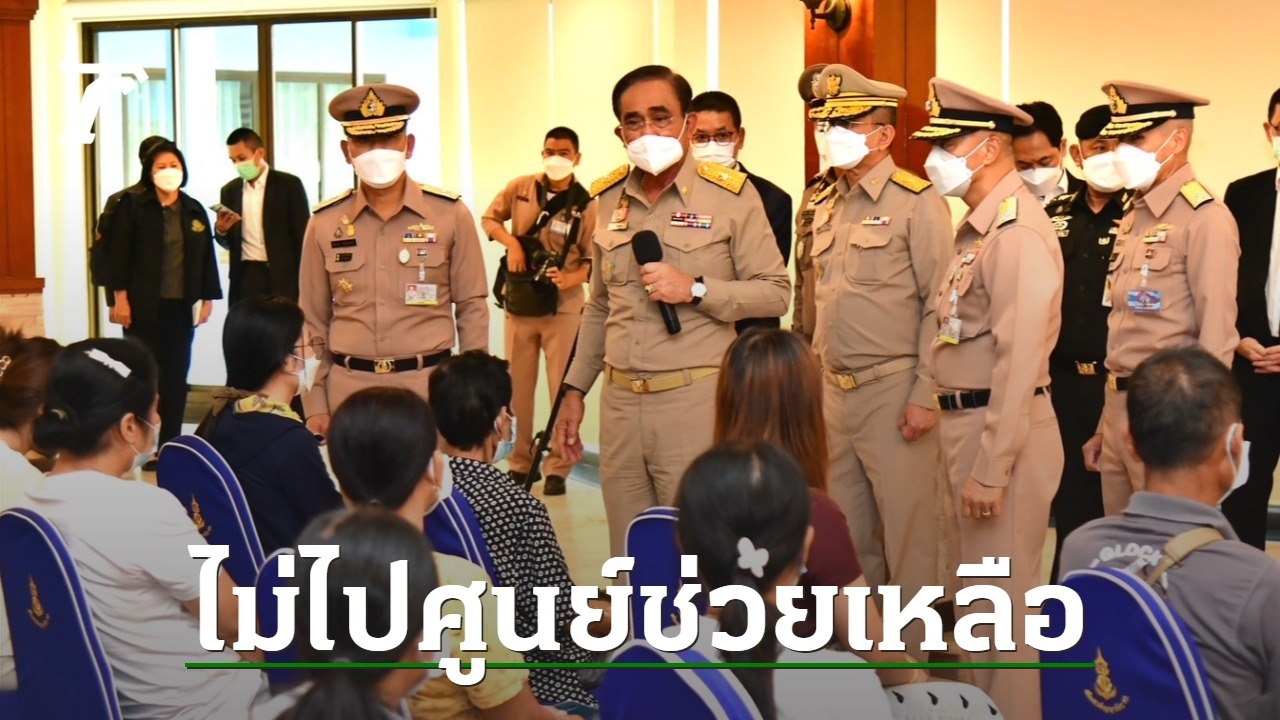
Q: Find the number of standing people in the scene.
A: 14